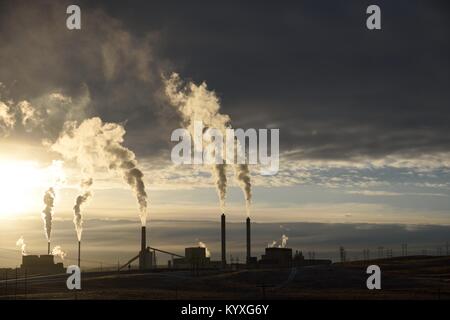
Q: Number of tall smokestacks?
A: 5